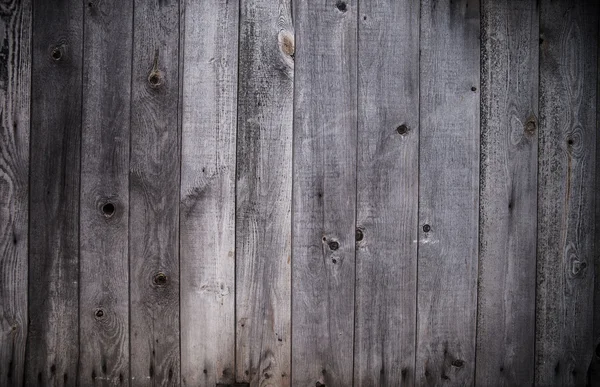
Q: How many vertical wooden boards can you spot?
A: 11